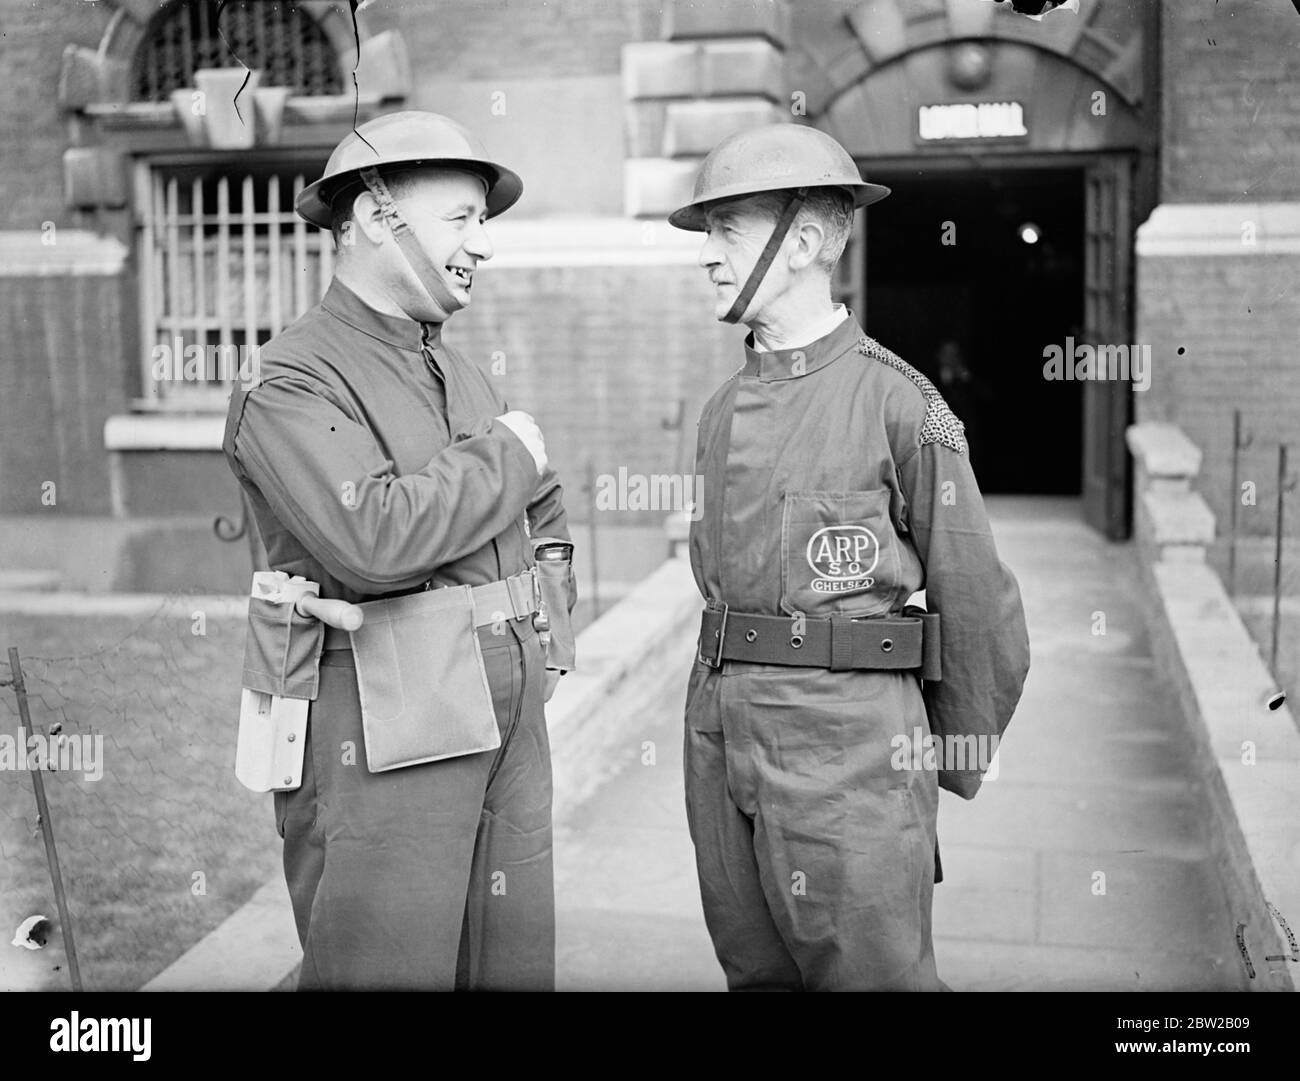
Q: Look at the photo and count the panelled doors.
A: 2